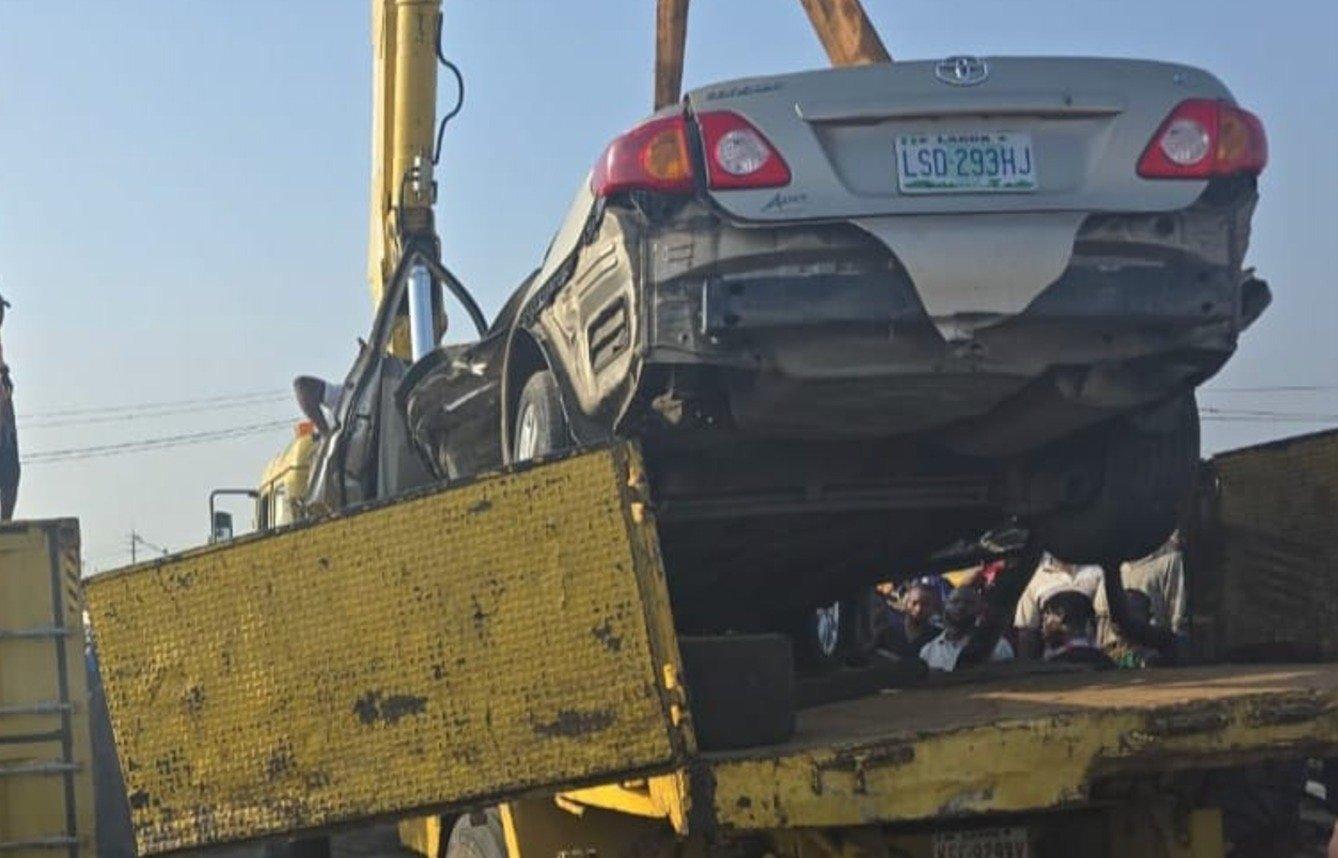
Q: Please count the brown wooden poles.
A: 2